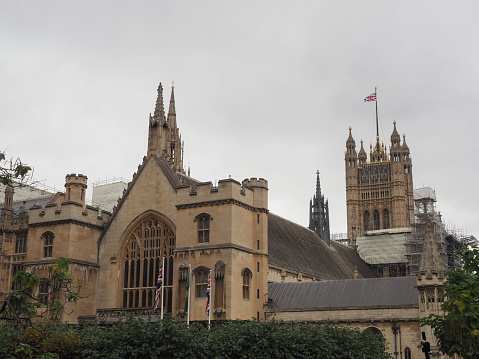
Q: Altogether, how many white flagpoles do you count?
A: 3